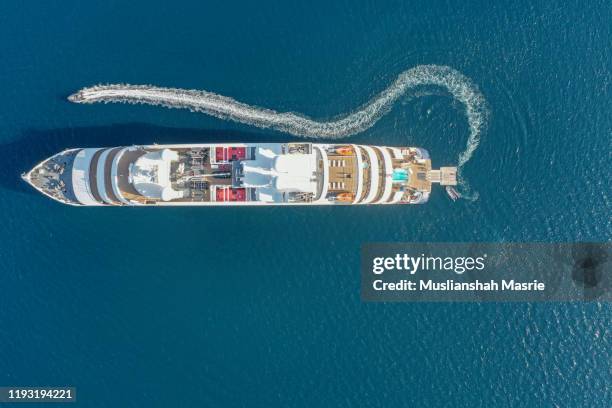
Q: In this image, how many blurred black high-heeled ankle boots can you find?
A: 0